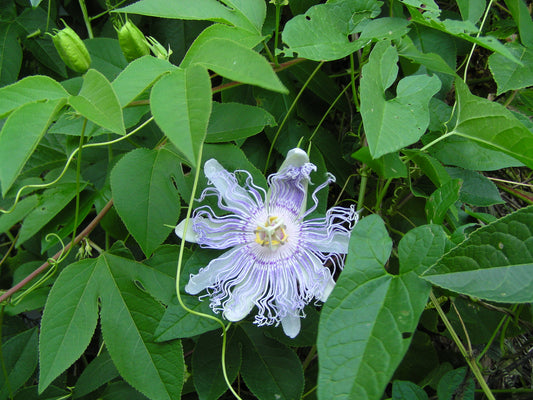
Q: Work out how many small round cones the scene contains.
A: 2